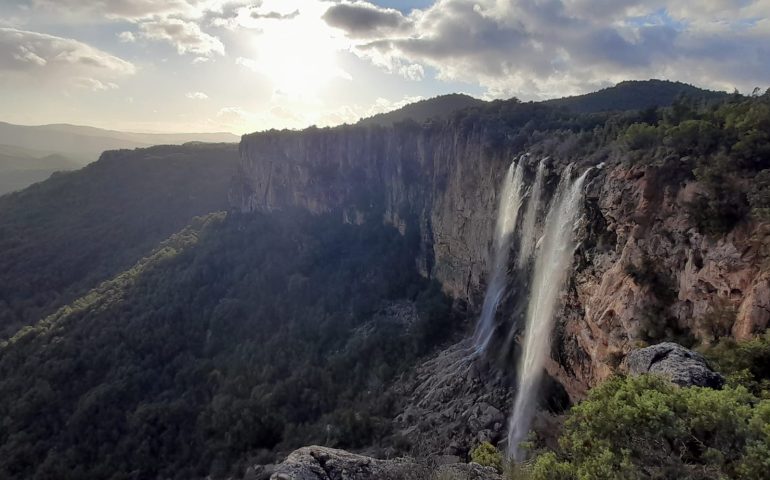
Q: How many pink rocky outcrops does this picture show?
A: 1